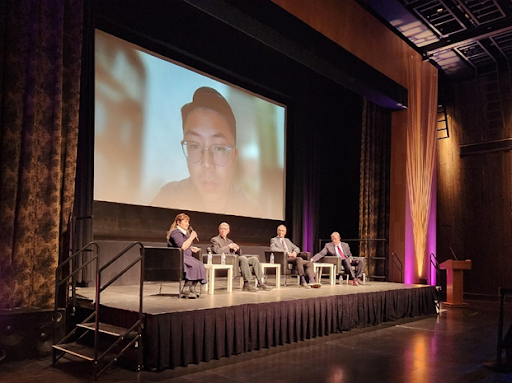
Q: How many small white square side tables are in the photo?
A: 3